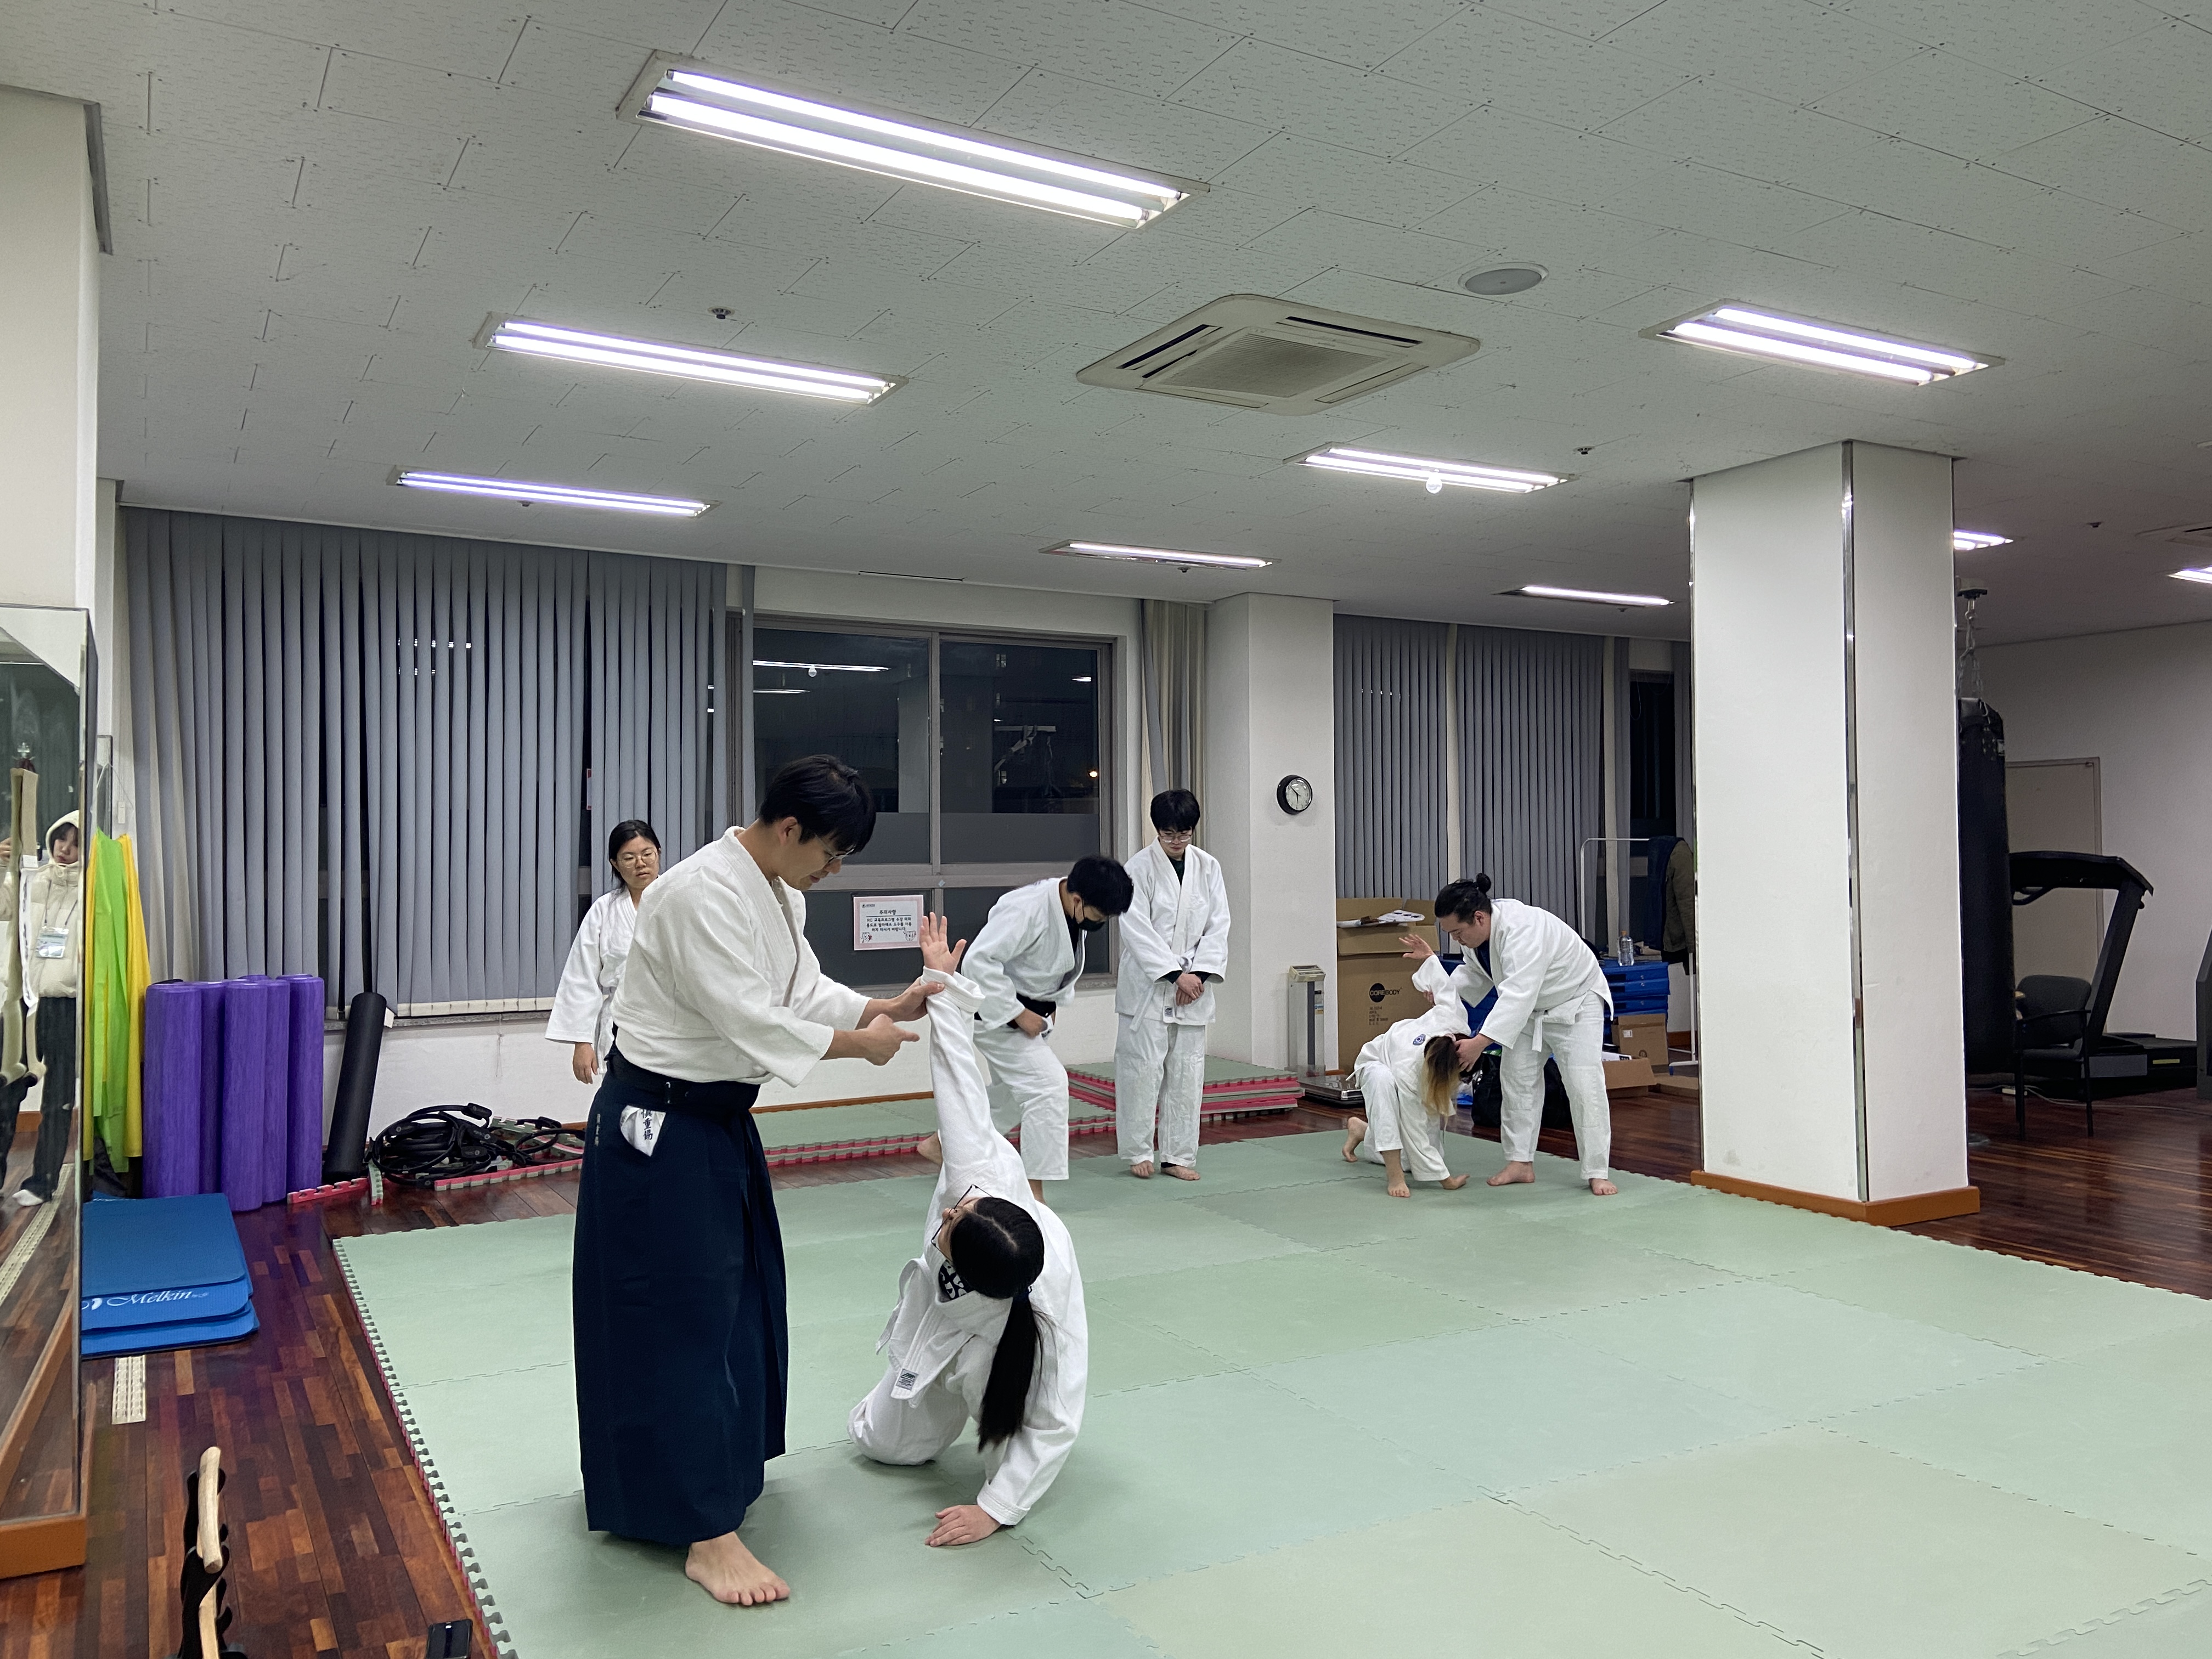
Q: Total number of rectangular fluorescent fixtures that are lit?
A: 9